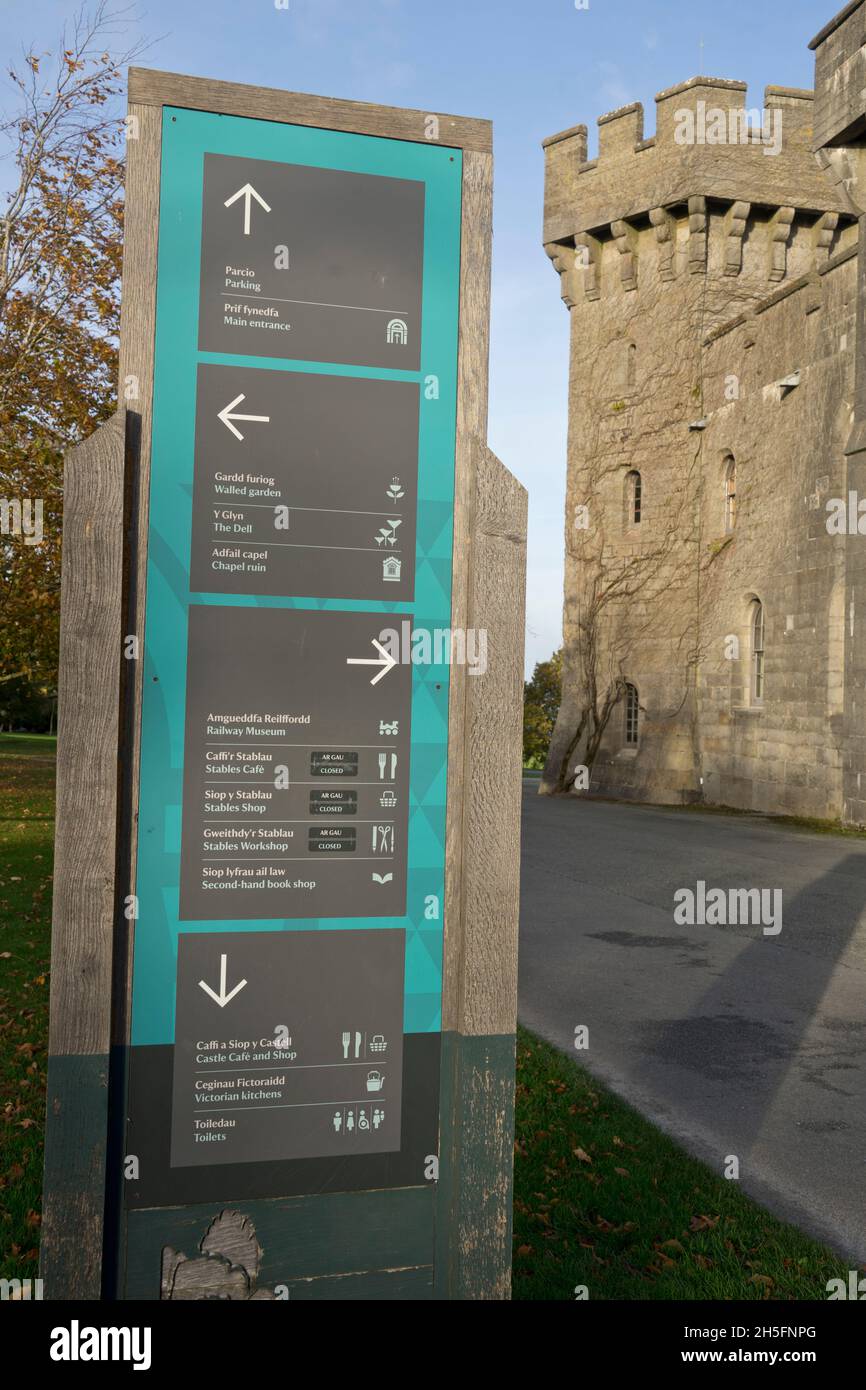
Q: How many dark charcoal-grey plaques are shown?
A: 4